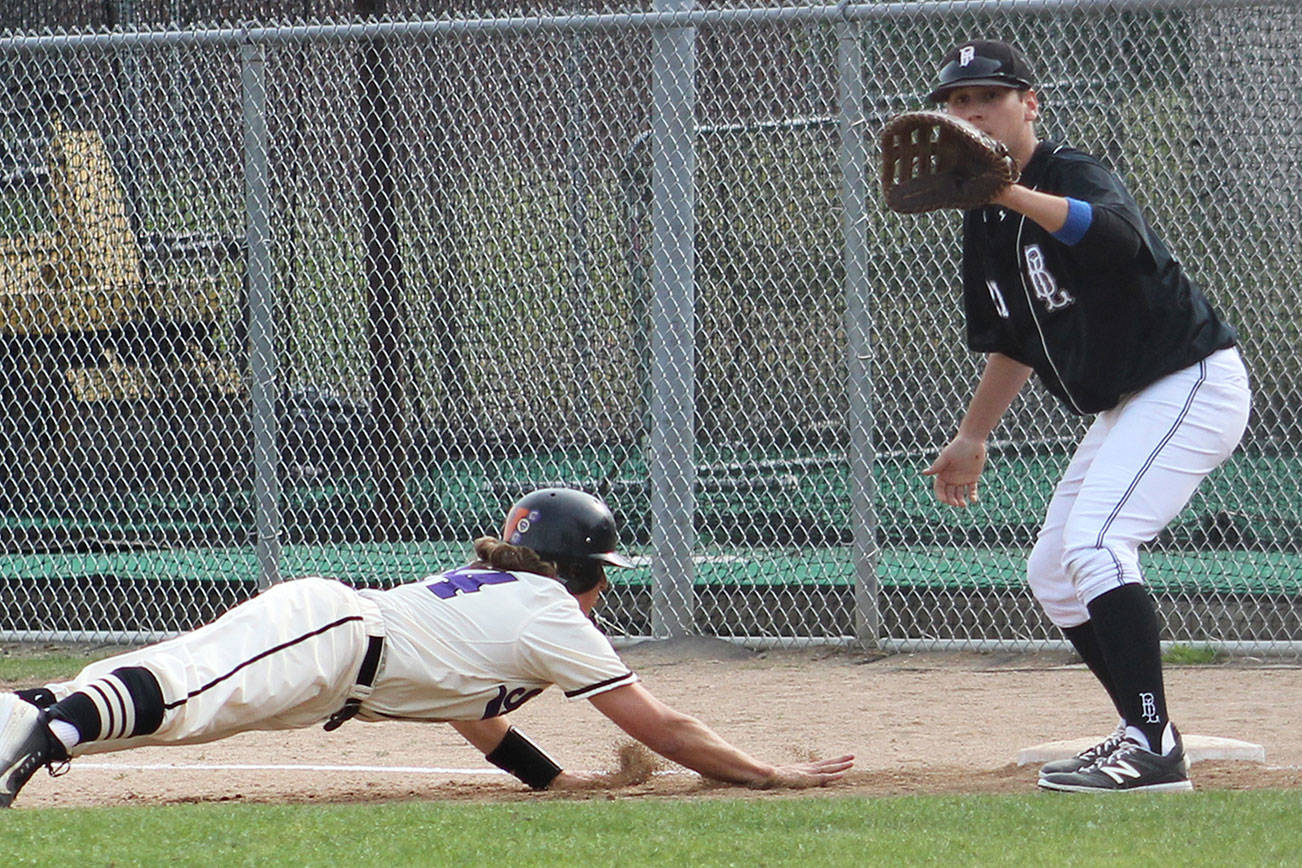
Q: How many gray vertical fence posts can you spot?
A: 3